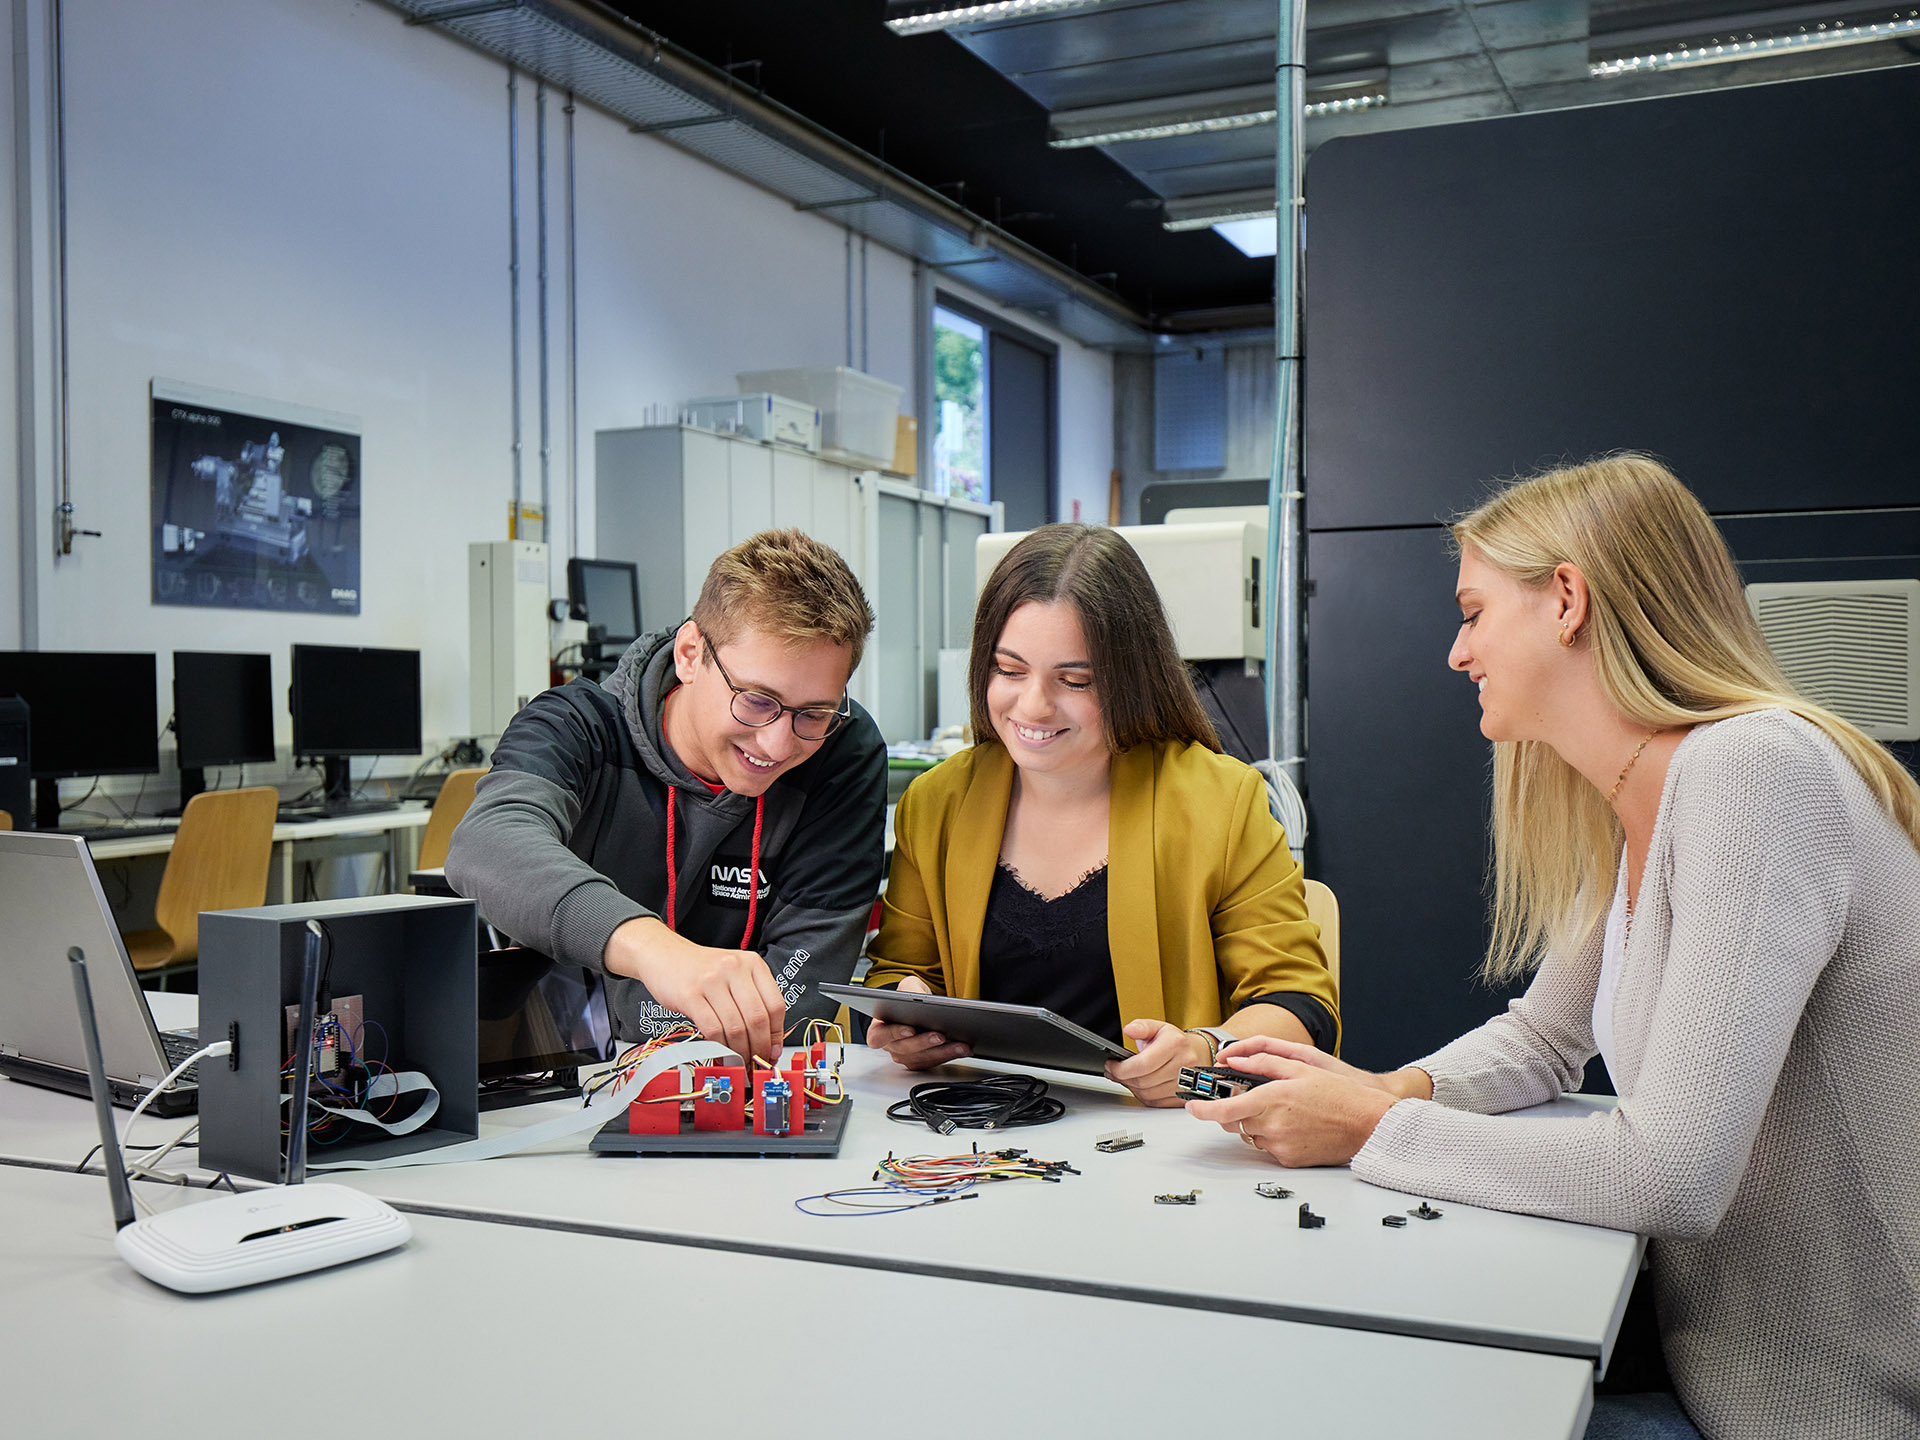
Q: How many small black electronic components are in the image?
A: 6